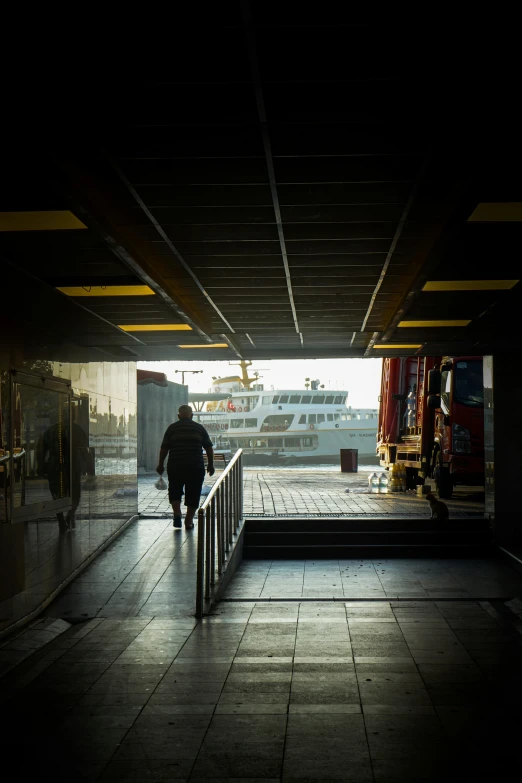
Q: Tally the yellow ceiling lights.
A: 8